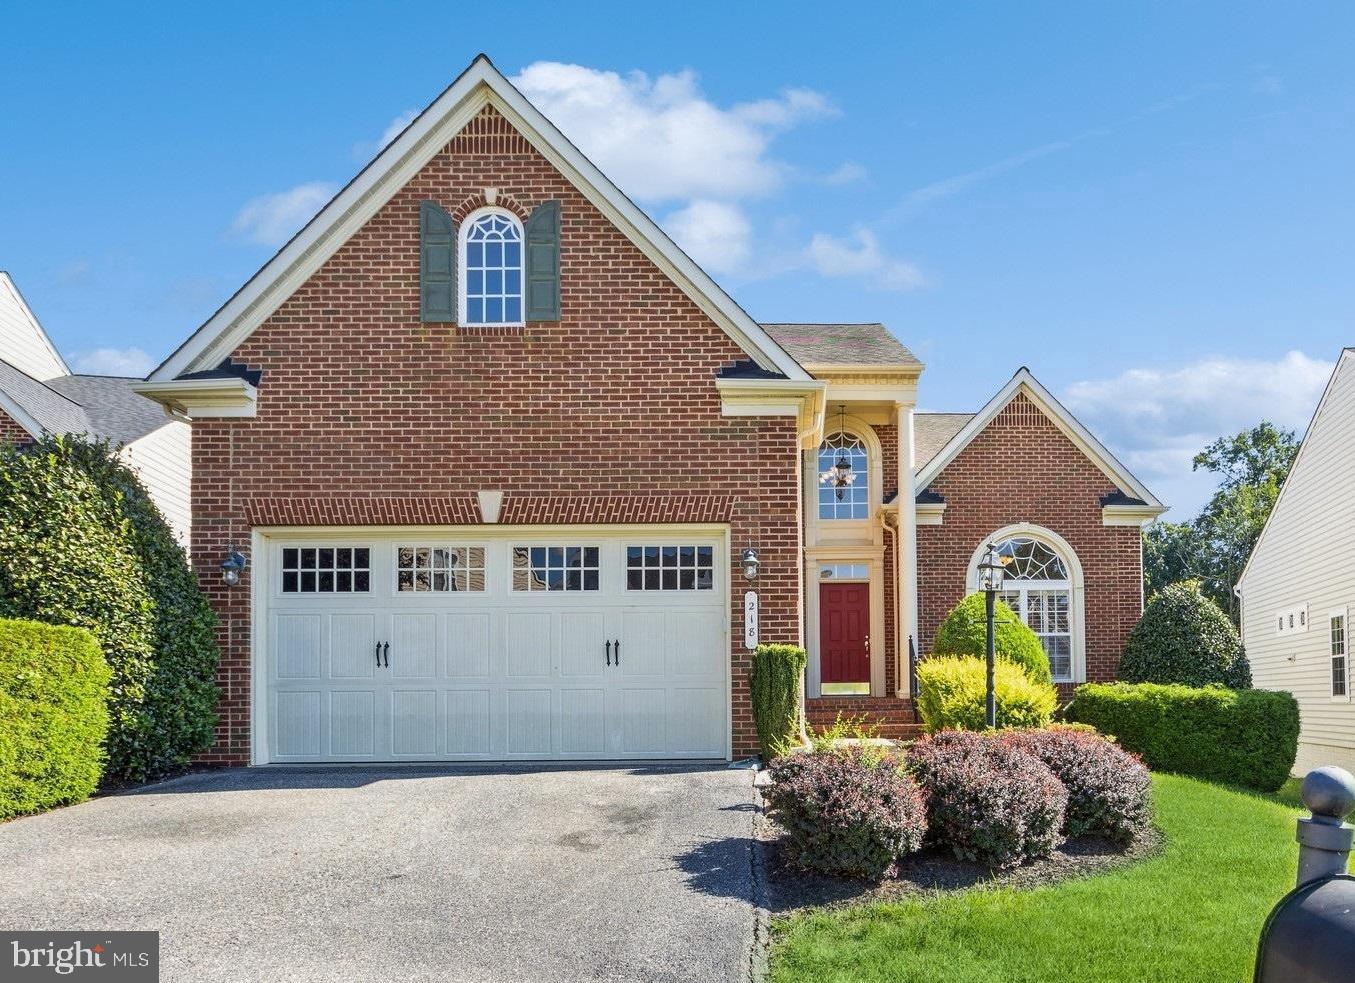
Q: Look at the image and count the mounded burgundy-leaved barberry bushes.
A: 3